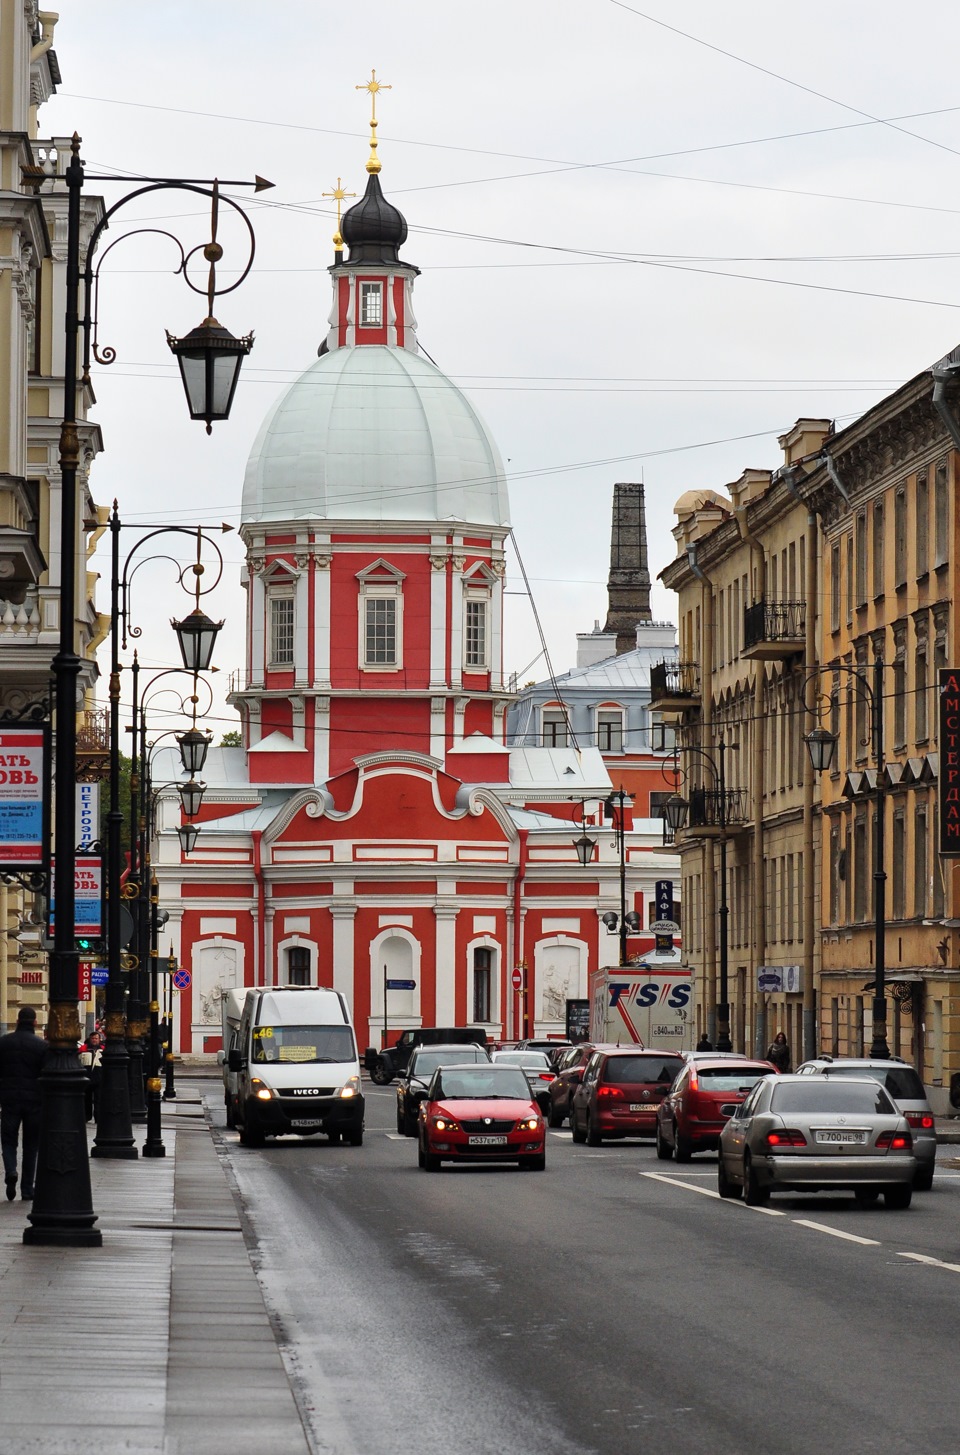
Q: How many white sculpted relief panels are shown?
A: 2